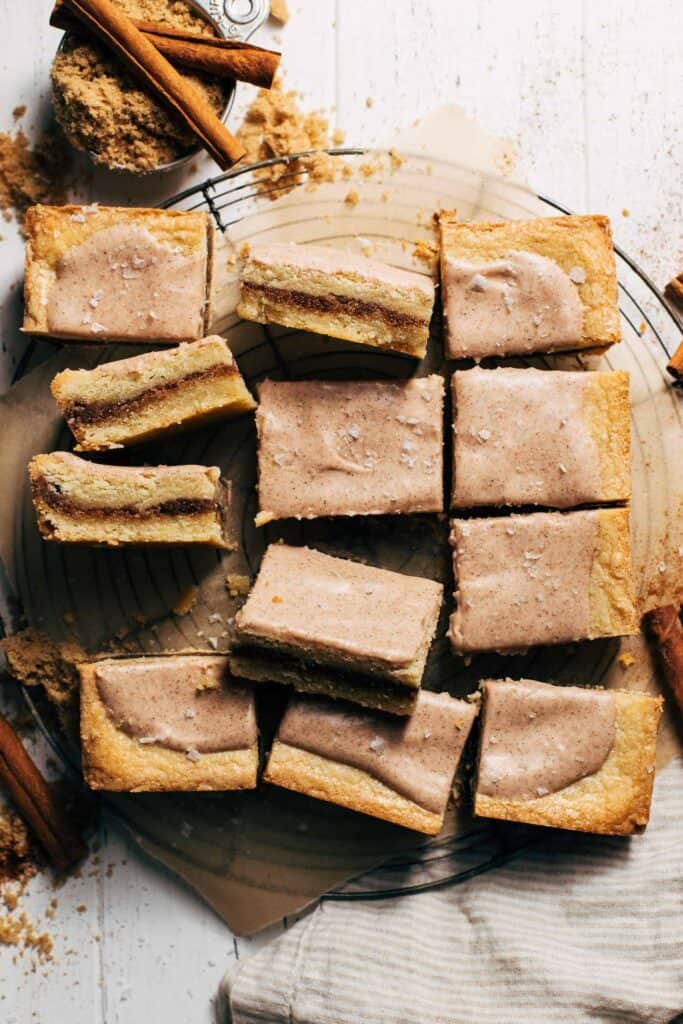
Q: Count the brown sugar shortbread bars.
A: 12